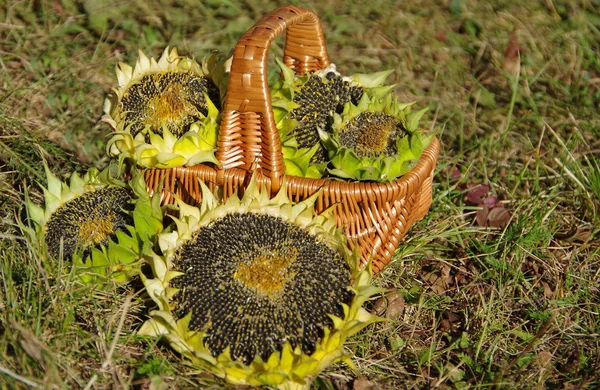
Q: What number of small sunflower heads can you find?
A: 4